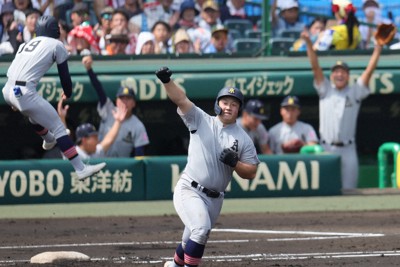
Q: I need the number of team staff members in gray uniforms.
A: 7